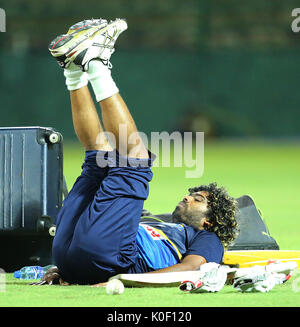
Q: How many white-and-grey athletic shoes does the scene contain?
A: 2